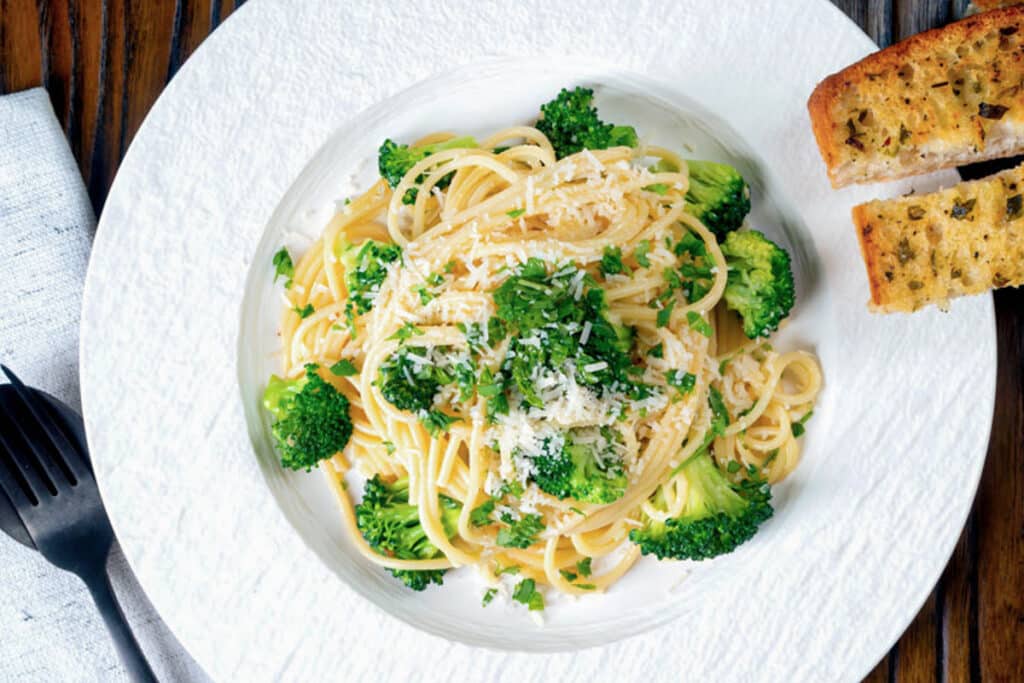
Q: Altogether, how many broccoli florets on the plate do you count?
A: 11